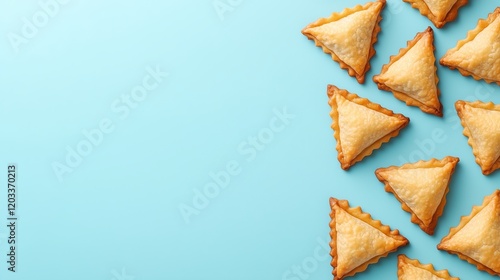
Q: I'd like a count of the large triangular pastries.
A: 10